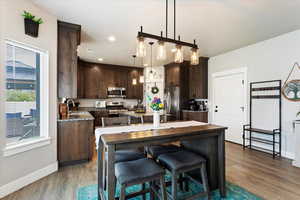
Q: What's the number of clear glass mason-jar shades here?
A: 4